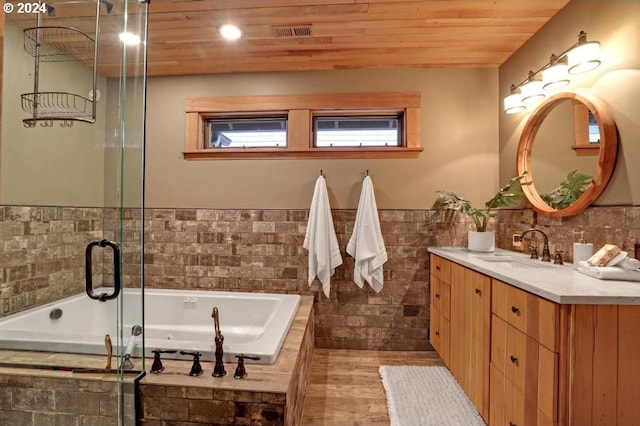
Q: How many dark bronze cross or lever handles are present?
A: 5